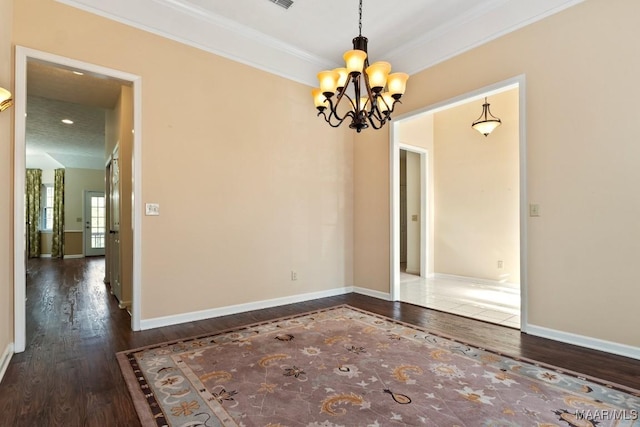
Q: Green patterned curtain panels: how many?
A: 2